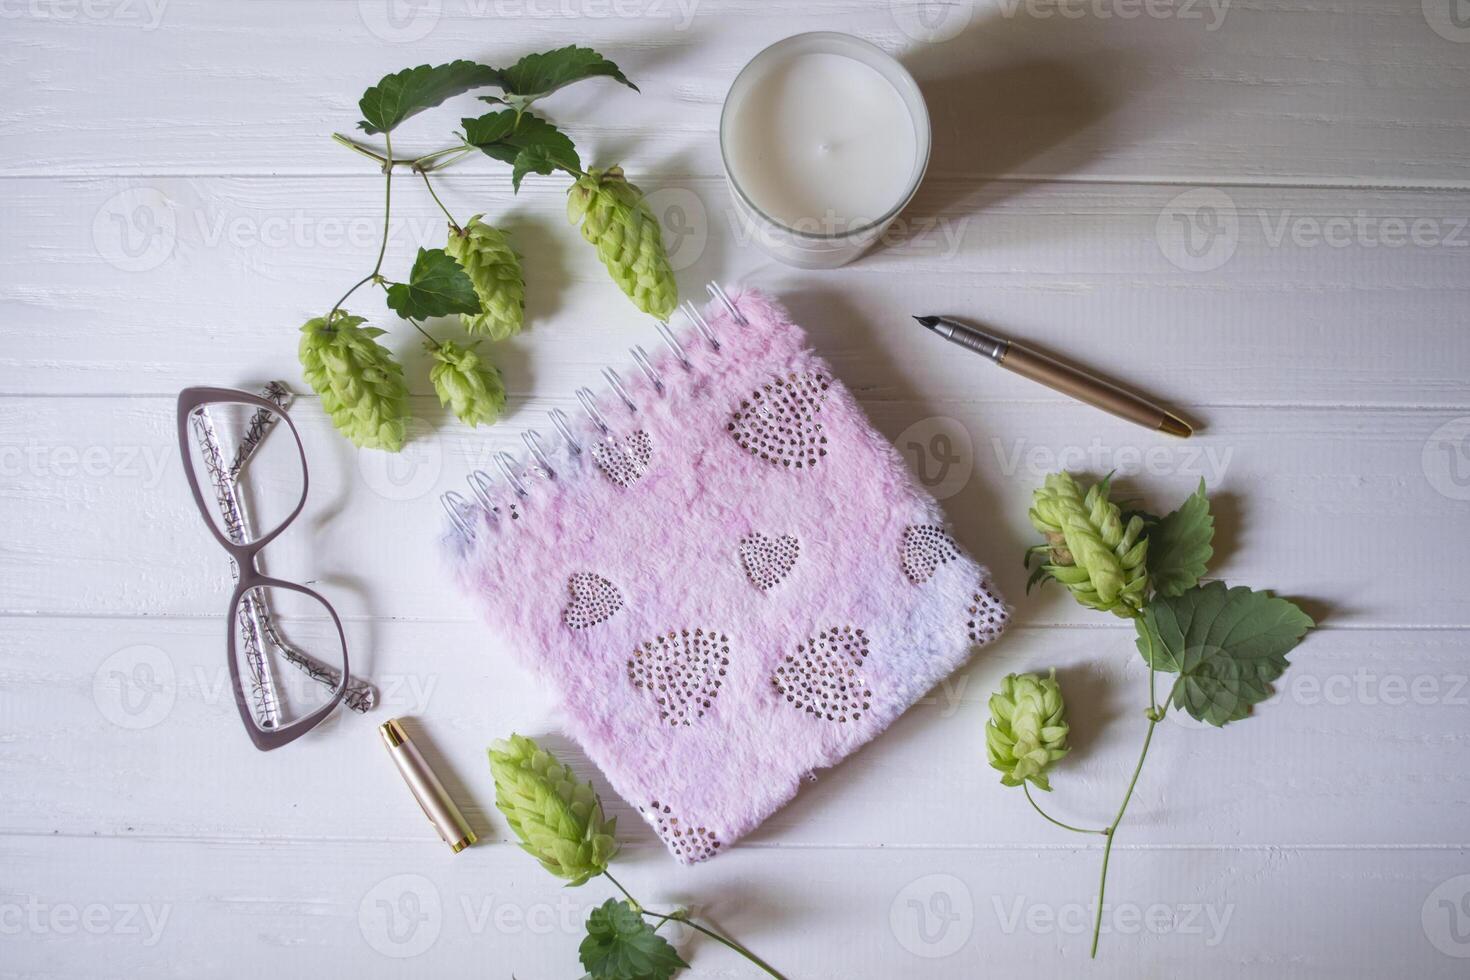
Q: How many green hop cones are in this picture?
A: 7